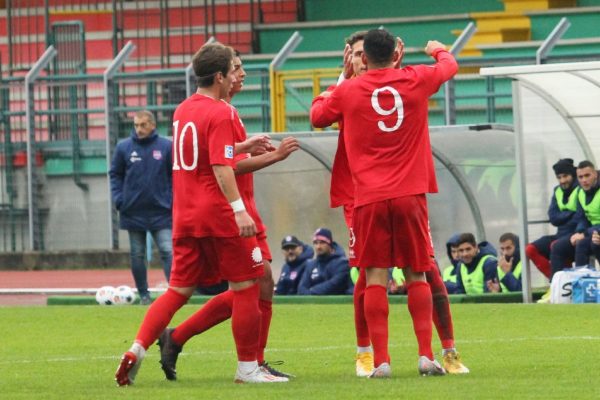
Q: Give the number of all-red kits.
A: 4